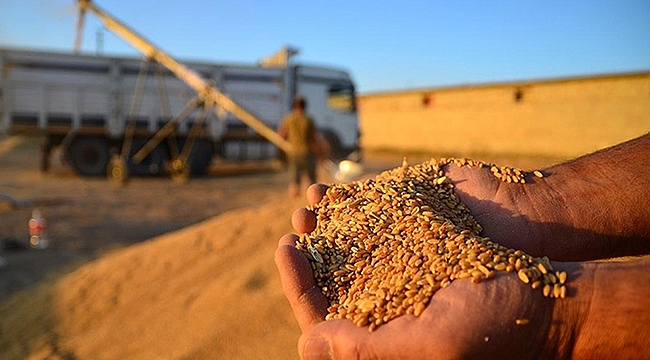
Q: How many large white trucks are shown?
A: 1